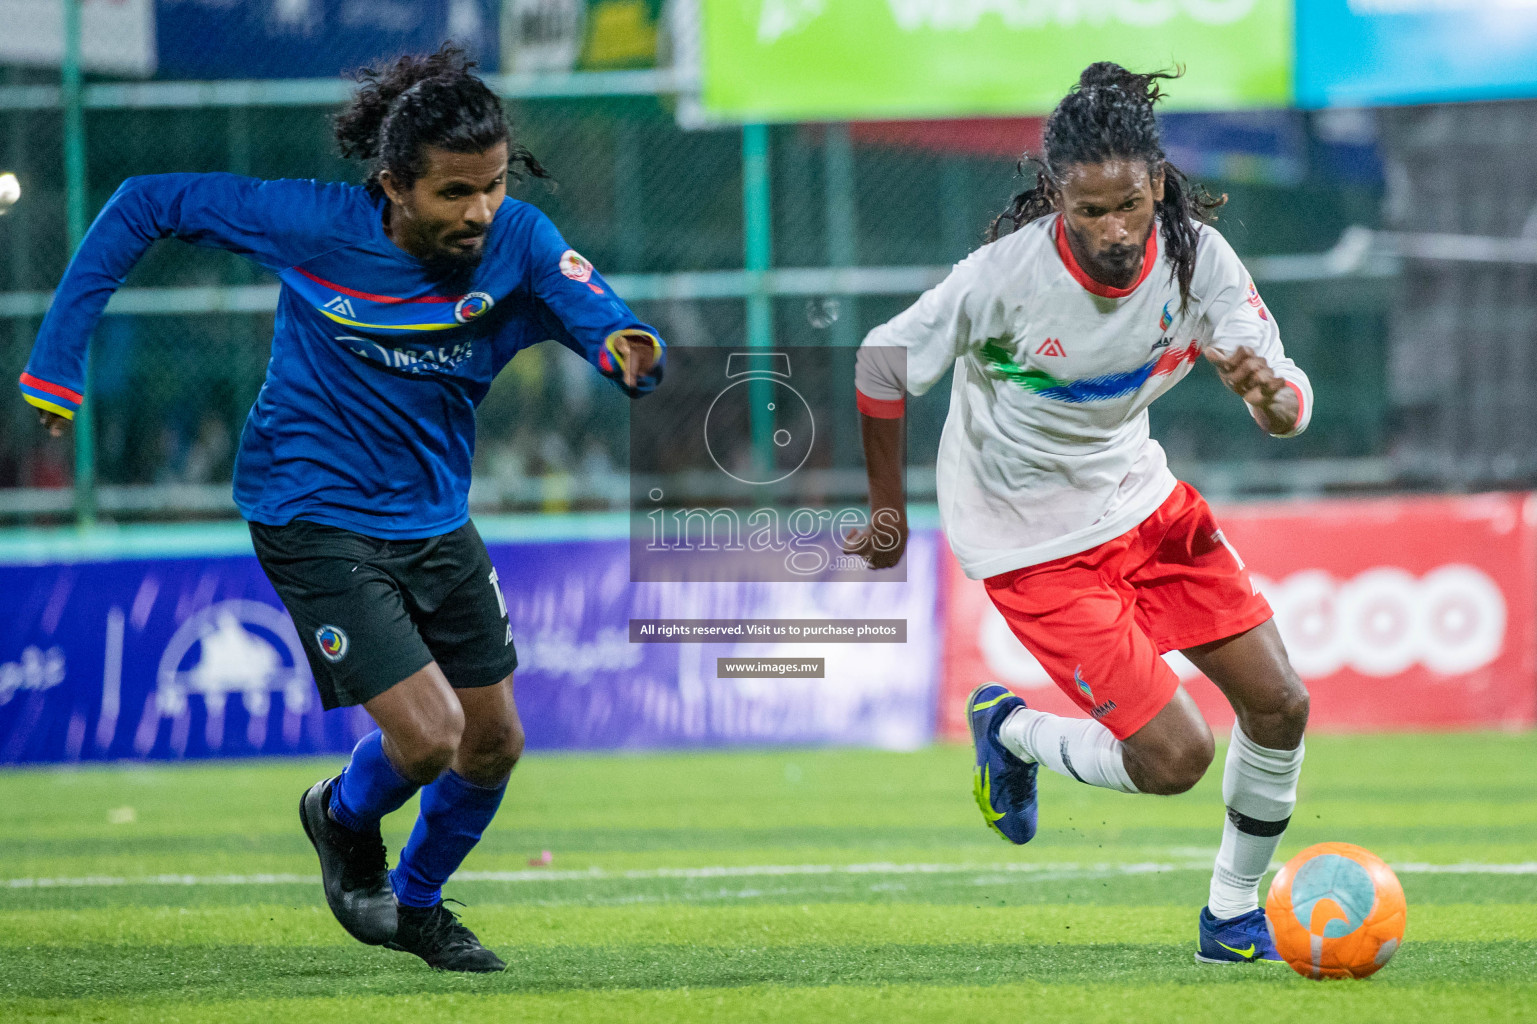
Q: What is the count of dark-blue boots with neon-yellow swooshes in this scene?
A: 2